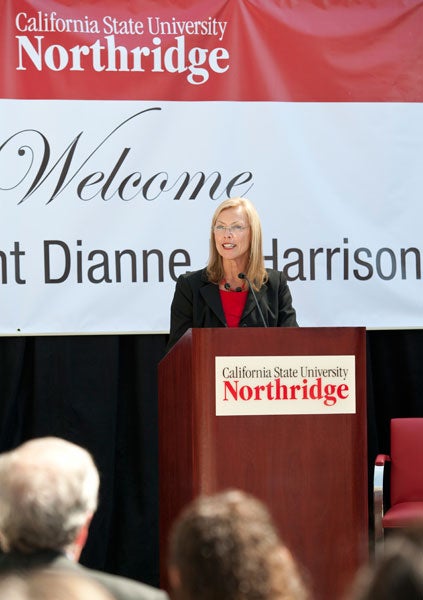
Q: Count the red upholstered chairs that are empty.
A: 1